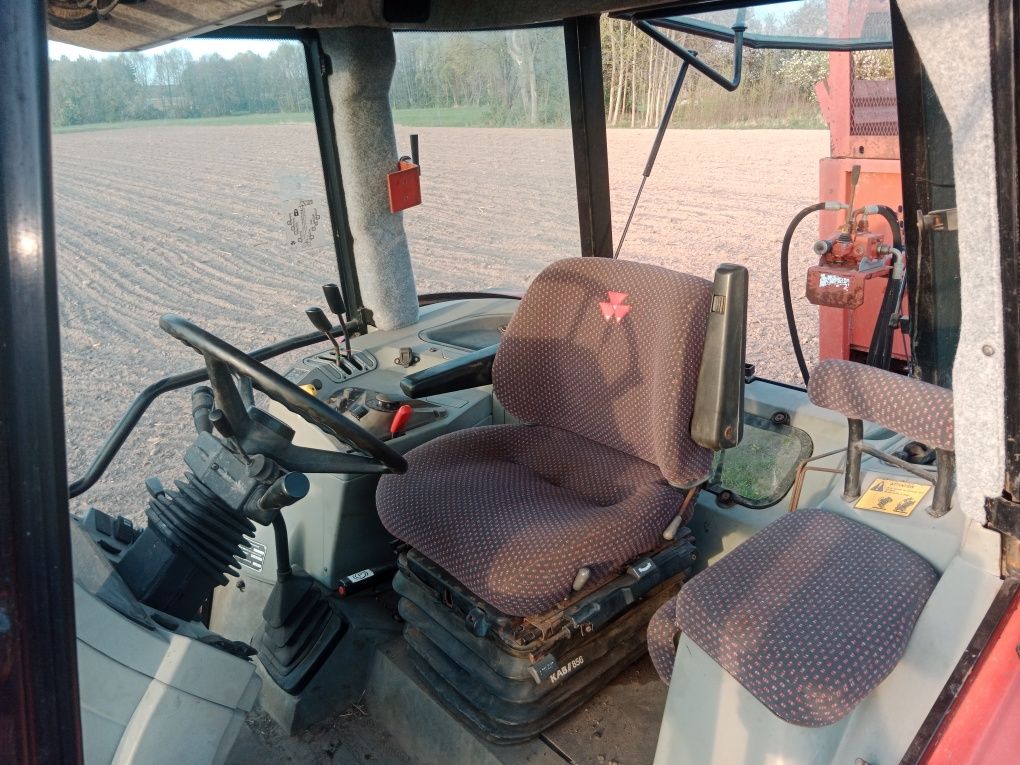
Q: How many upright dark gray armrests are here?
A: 1